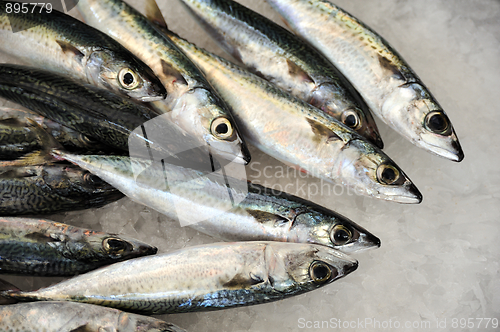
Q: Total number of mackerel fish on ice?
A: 12